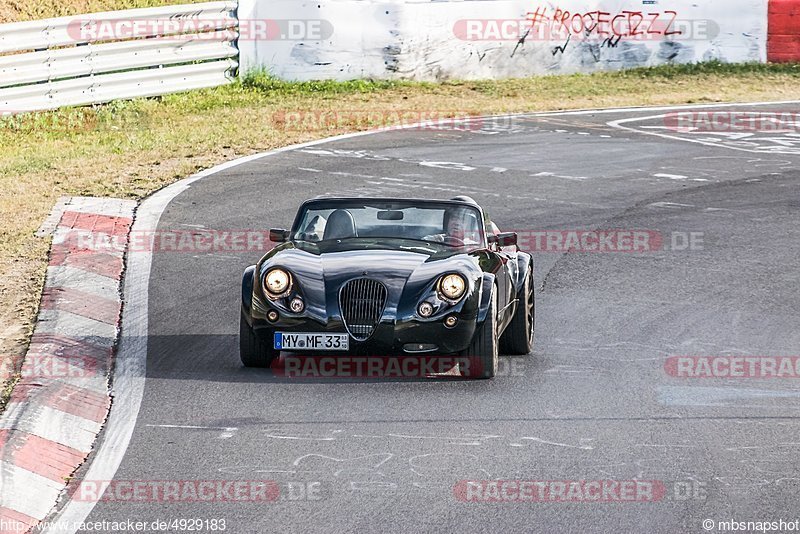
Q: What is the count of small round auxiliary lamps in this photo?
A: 4